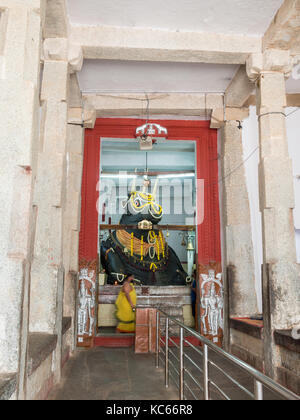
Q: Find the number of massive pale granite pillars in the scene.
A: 5